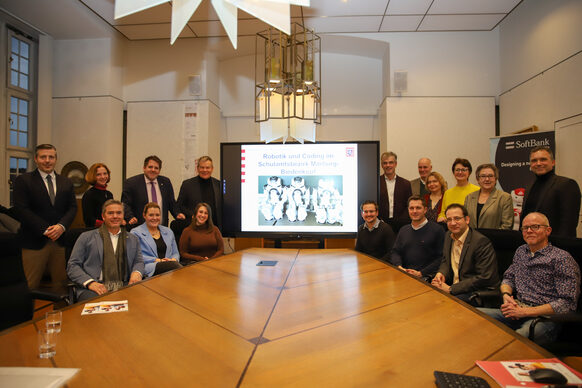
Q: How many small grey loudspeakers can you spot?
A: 2